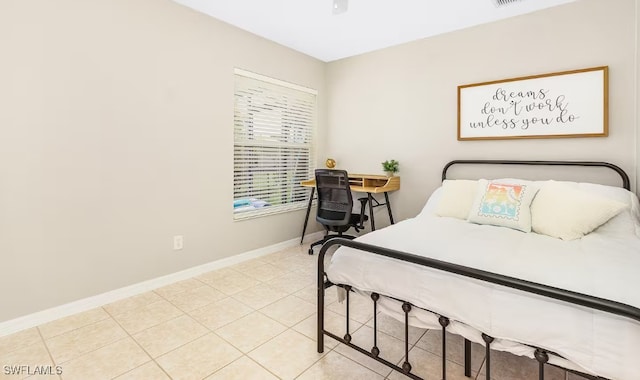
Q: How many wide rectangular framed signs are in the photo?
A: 1